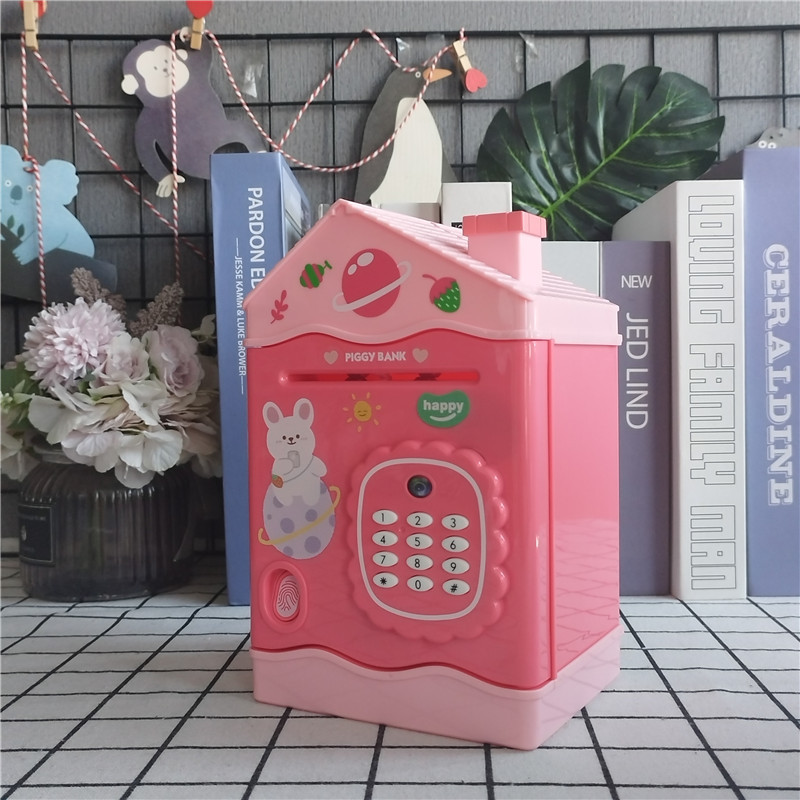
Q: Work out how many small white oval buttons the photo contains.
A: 12